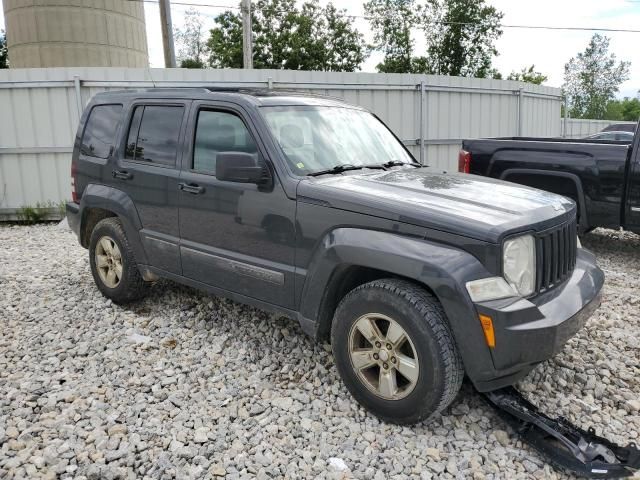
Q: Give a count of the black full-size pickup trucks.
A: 1